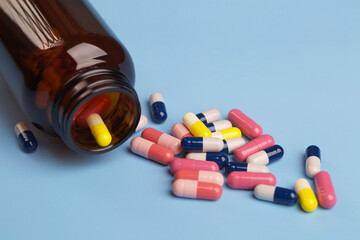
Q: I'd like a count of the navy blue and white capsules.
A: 11